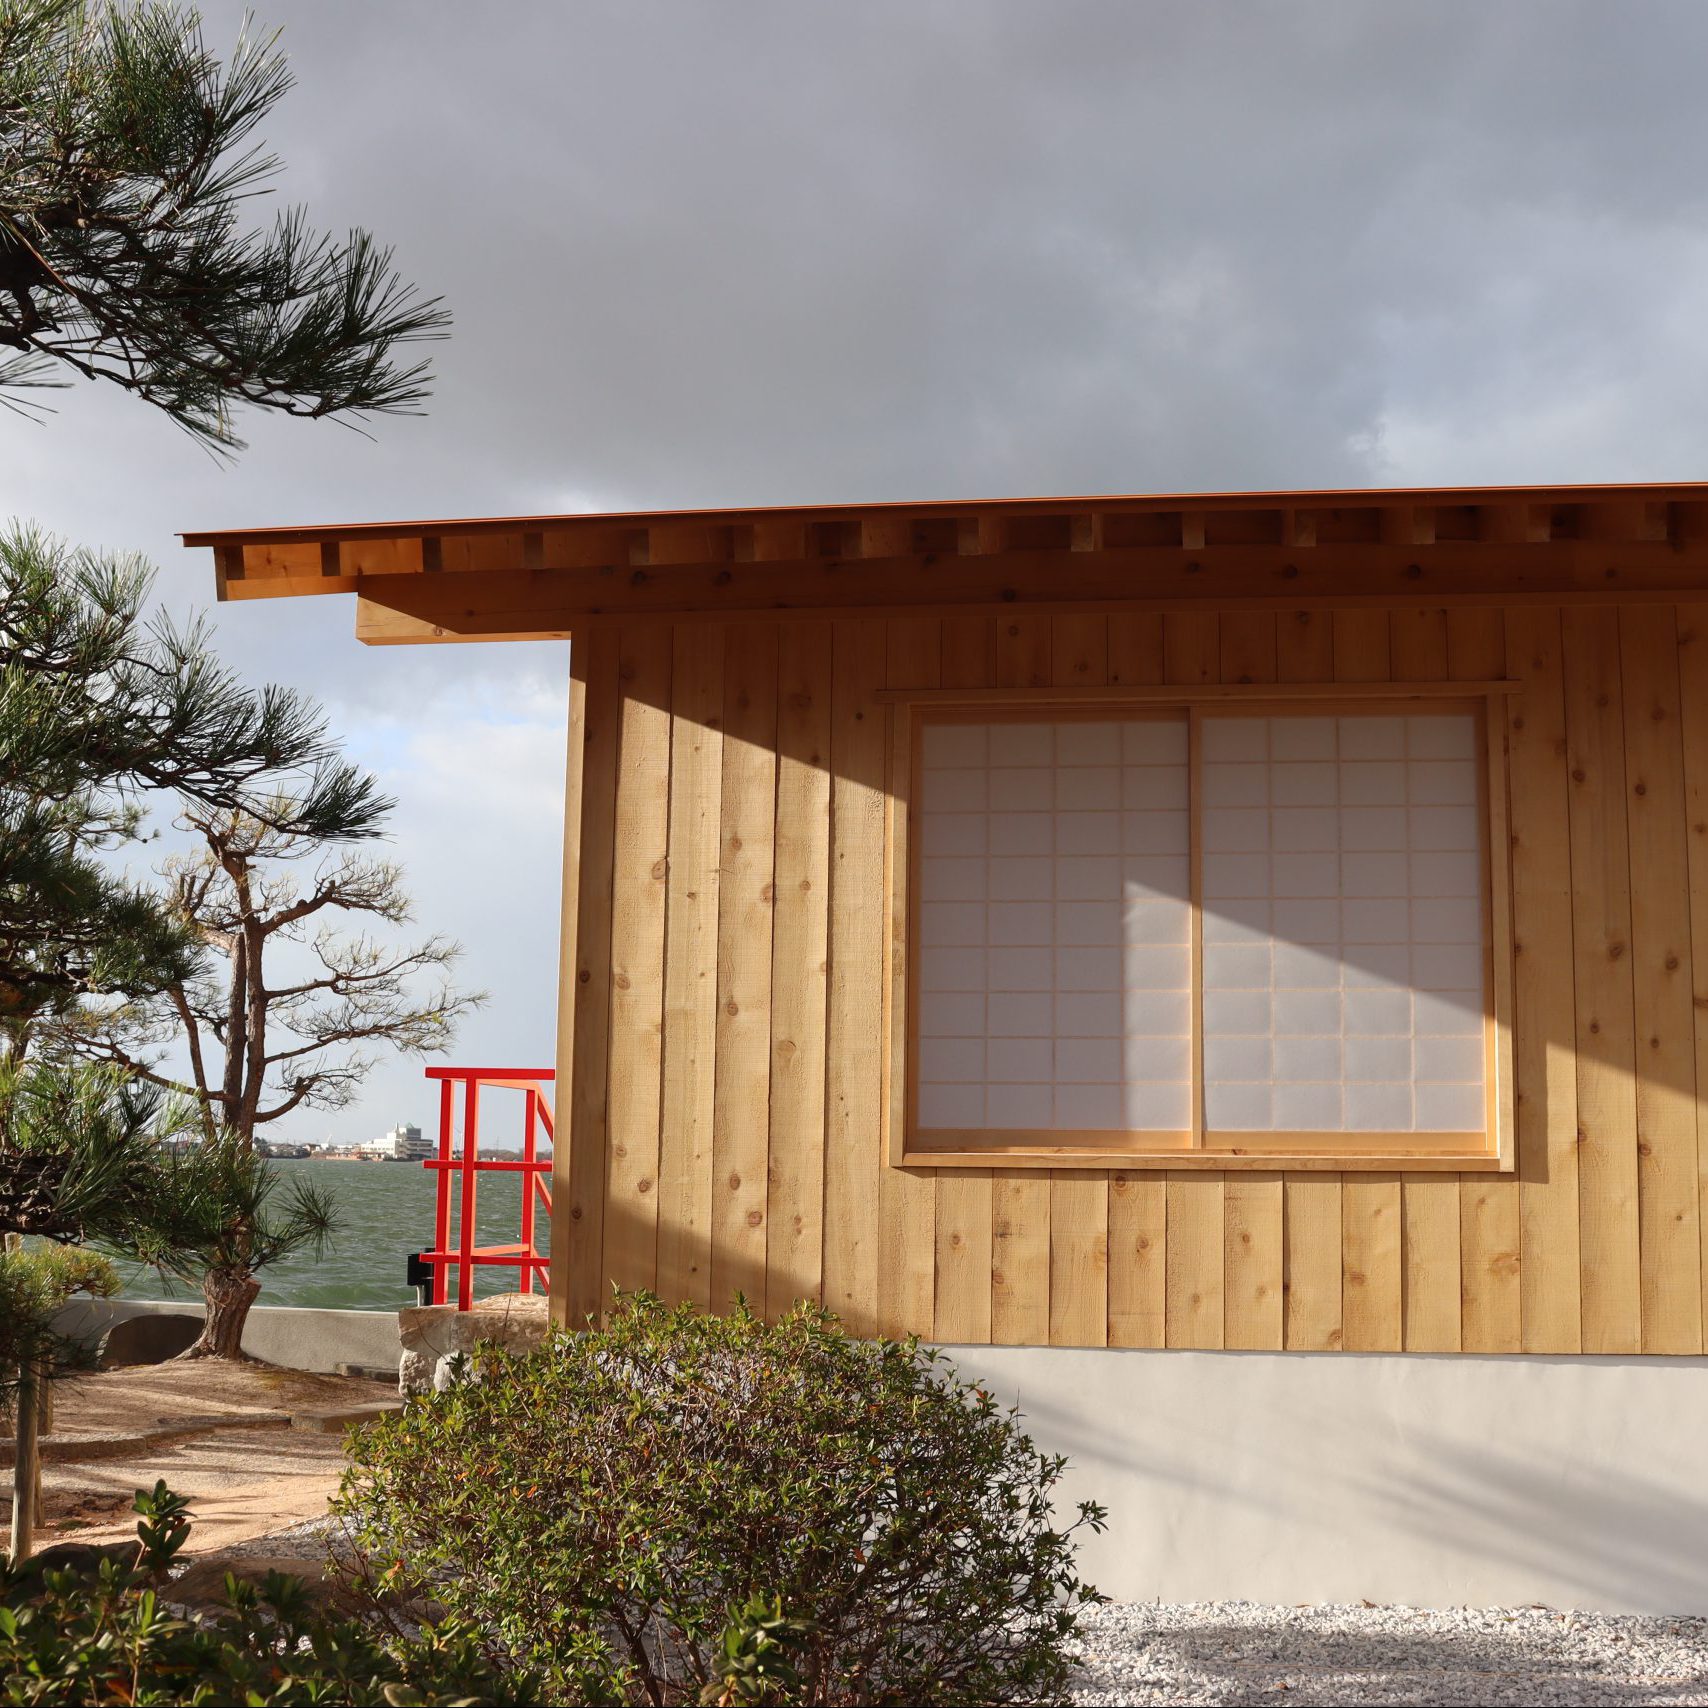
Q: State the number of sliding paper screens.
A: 2